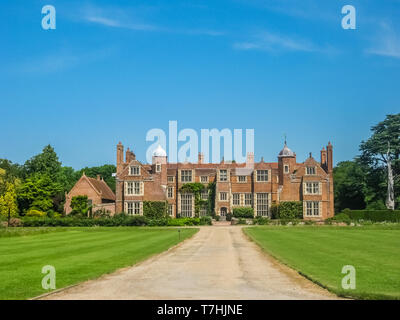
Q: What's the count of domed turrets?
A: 2